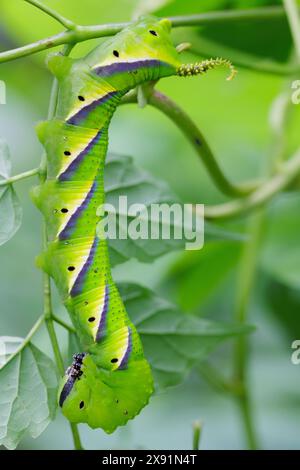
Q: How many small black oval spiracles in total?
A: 9